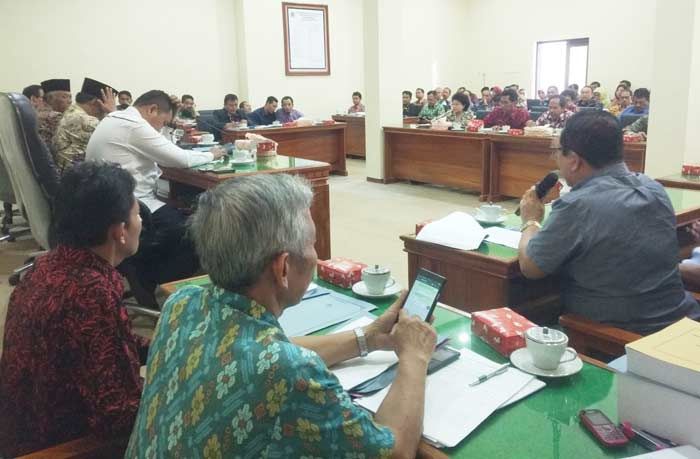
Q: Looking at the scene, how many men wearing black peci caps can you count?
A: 2